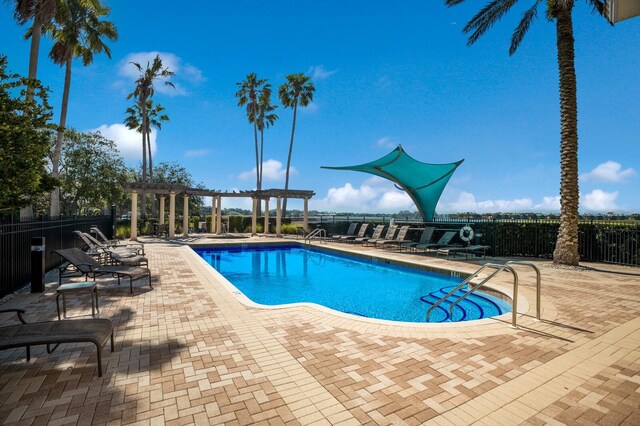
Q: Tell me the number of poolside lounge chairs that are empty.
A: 13